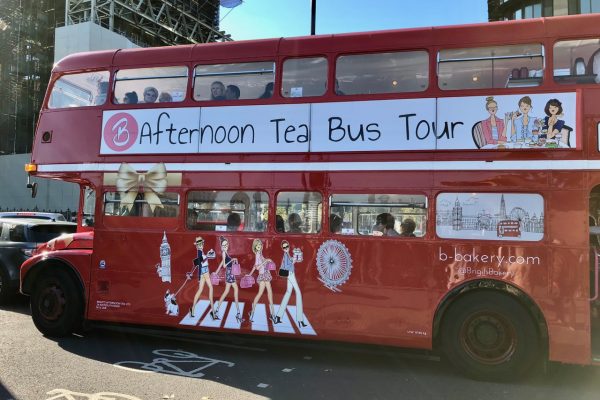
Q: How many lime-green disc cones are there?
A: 0